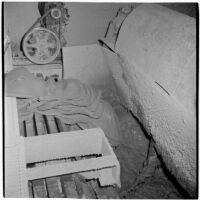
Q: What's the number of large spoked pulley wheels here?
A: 1